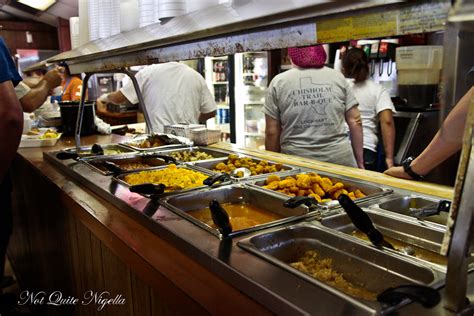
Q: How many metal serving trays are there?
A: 11